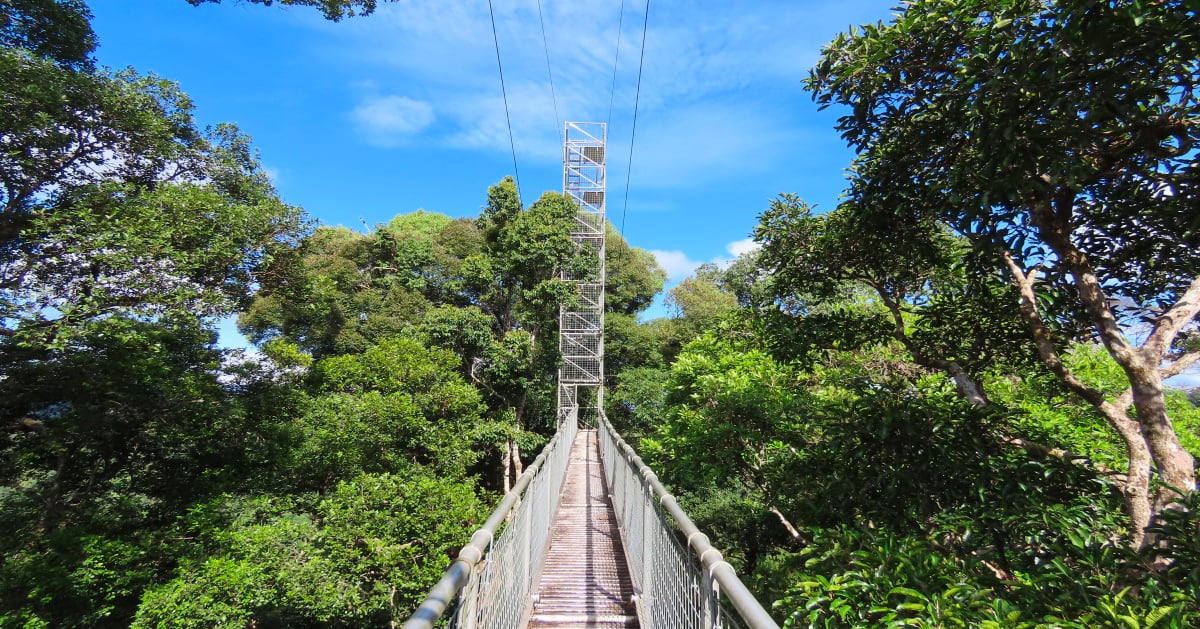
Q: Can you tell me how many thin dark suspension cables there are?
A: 4